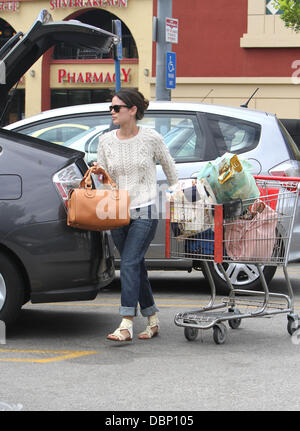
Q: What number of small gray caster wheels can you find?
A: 4